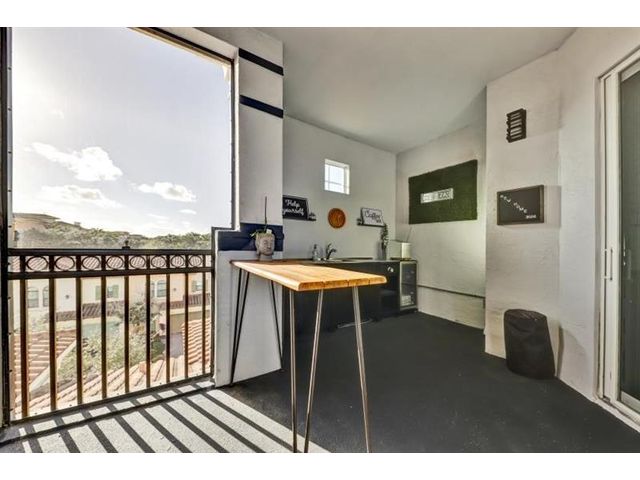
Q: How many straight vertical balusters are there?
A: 9